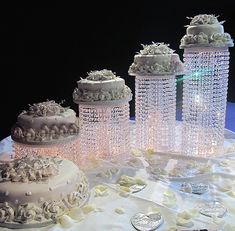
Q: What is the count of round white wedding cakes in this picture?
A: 5